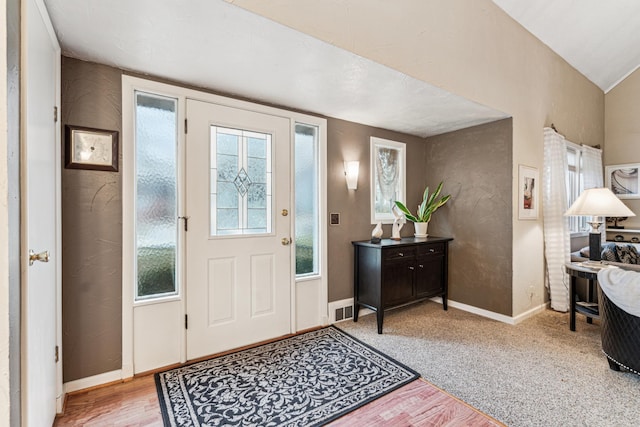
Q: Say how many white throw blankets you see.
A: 1